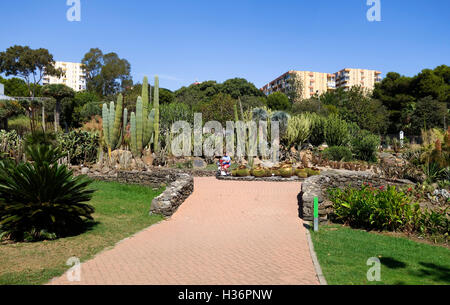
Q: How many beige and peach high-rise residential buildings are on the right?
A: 2